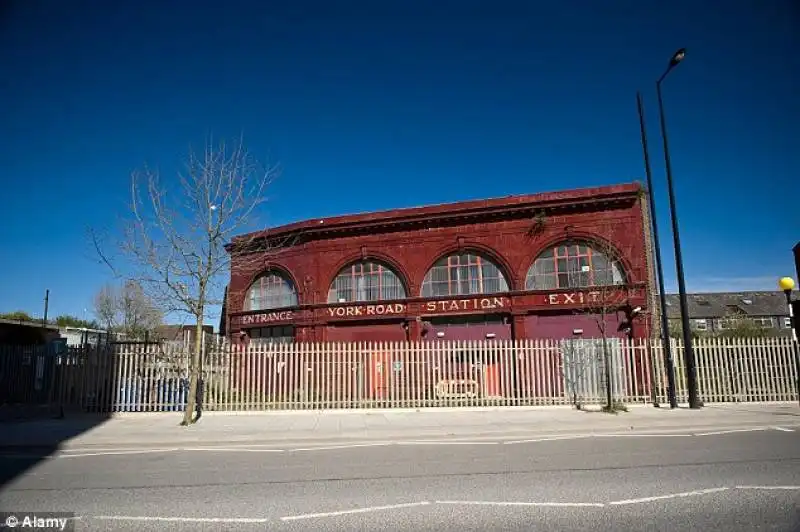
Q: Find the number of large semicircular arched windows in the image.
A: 4